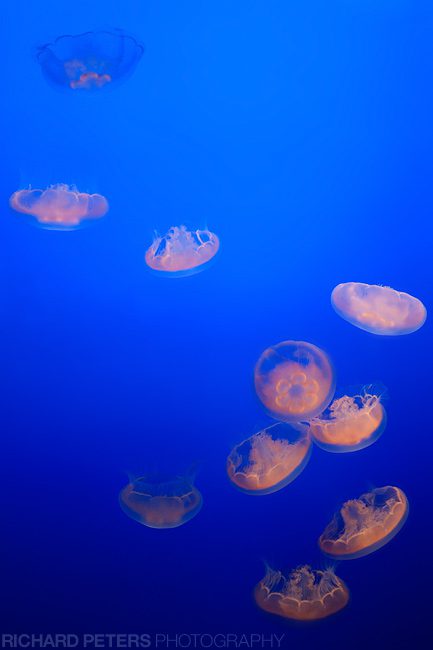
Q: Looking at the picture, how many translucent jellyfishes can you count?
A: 10